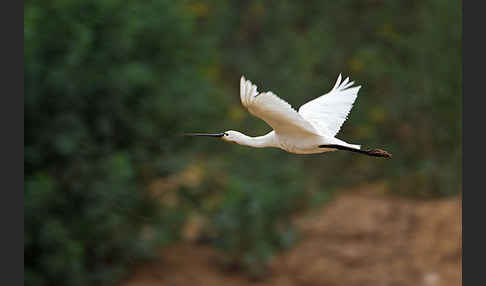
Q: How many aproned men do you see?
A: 0